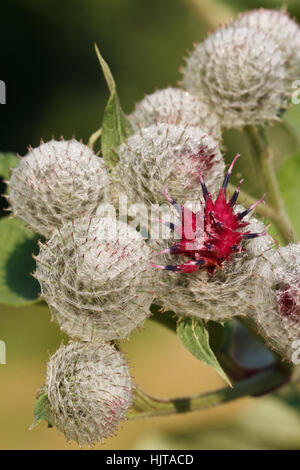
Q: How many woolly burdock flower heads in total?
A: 9